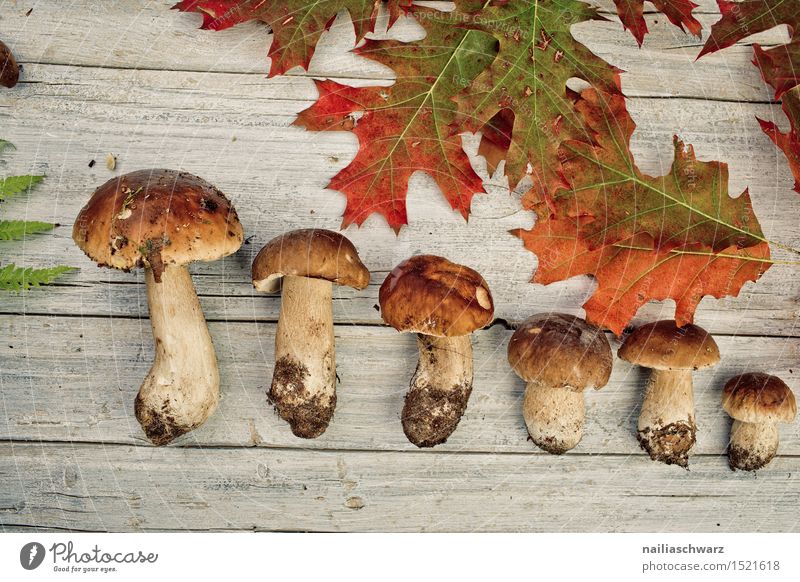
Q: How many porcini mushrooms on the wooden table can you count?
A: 6